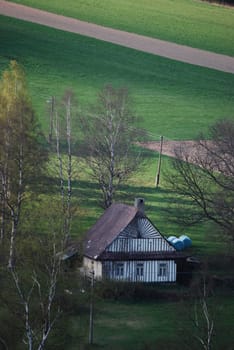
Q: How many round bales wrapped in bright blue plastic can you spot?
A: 3